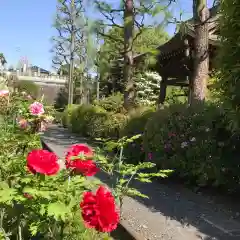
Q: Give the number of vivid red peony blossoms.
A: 3